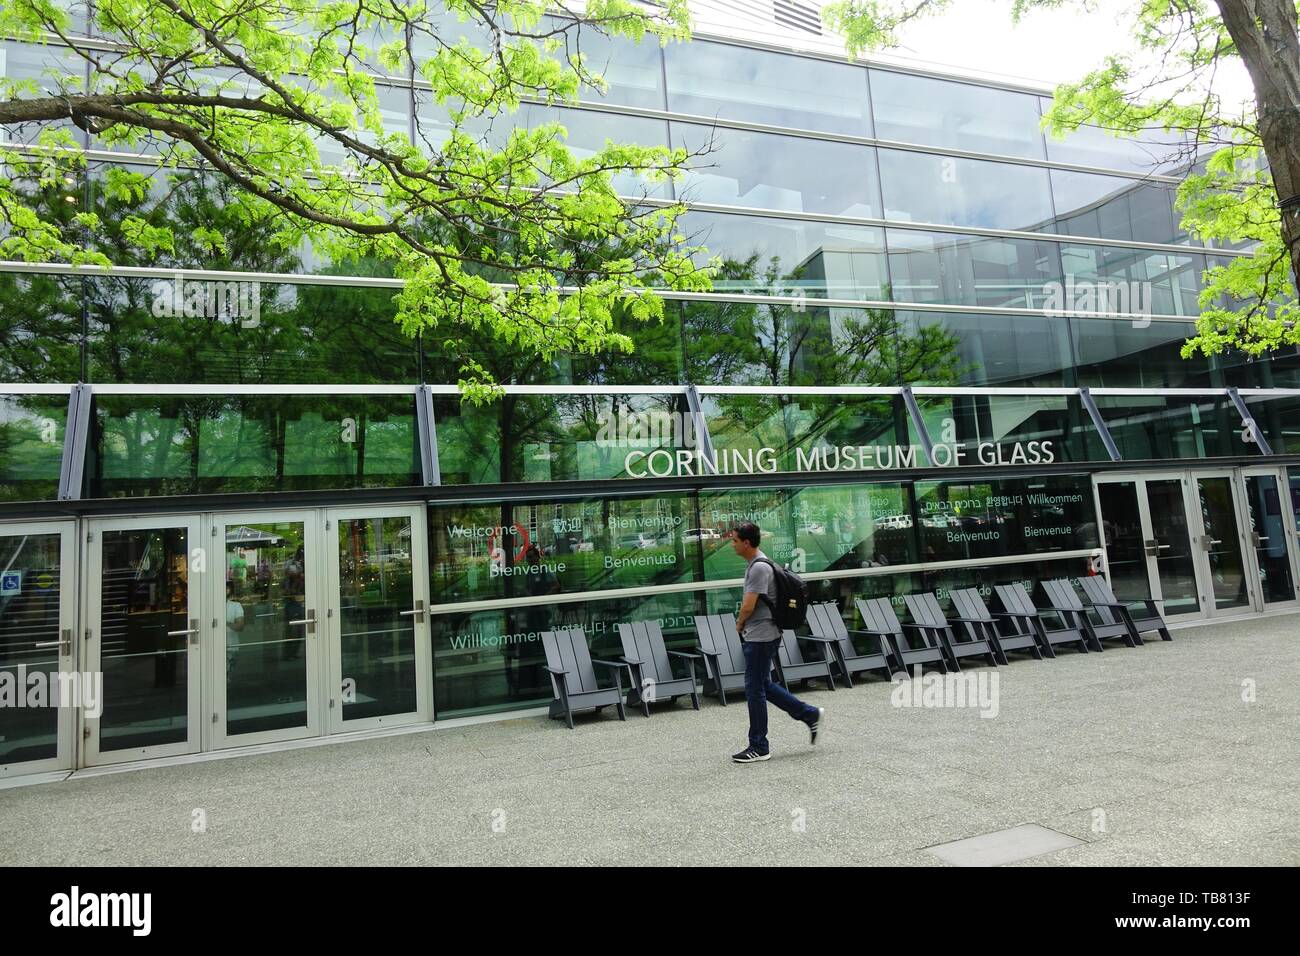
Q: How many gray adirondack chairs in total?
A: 11